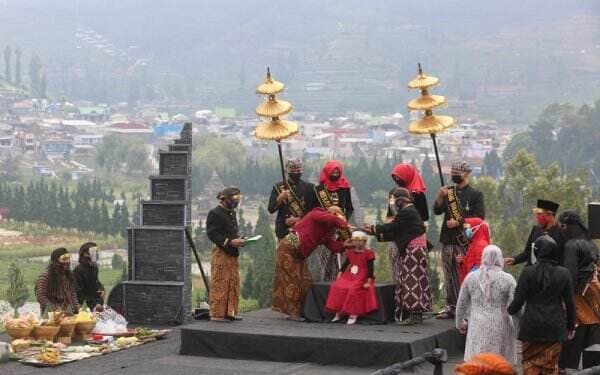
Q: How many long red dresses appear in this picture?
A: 1